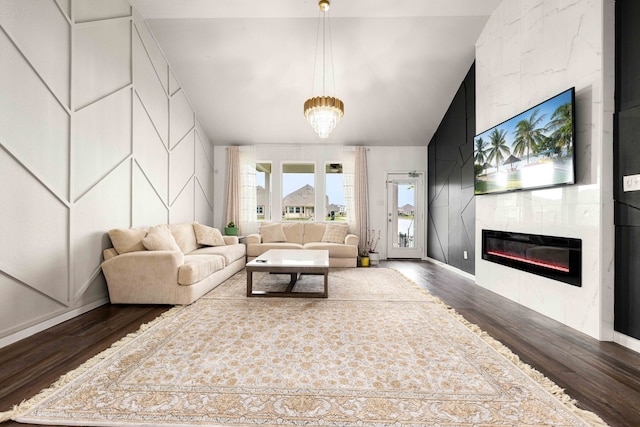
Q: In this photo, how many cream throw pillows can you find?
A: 4